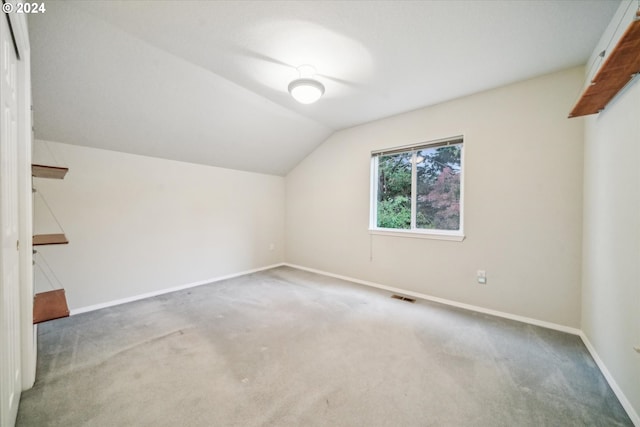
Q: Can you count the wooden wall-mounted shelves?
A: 4